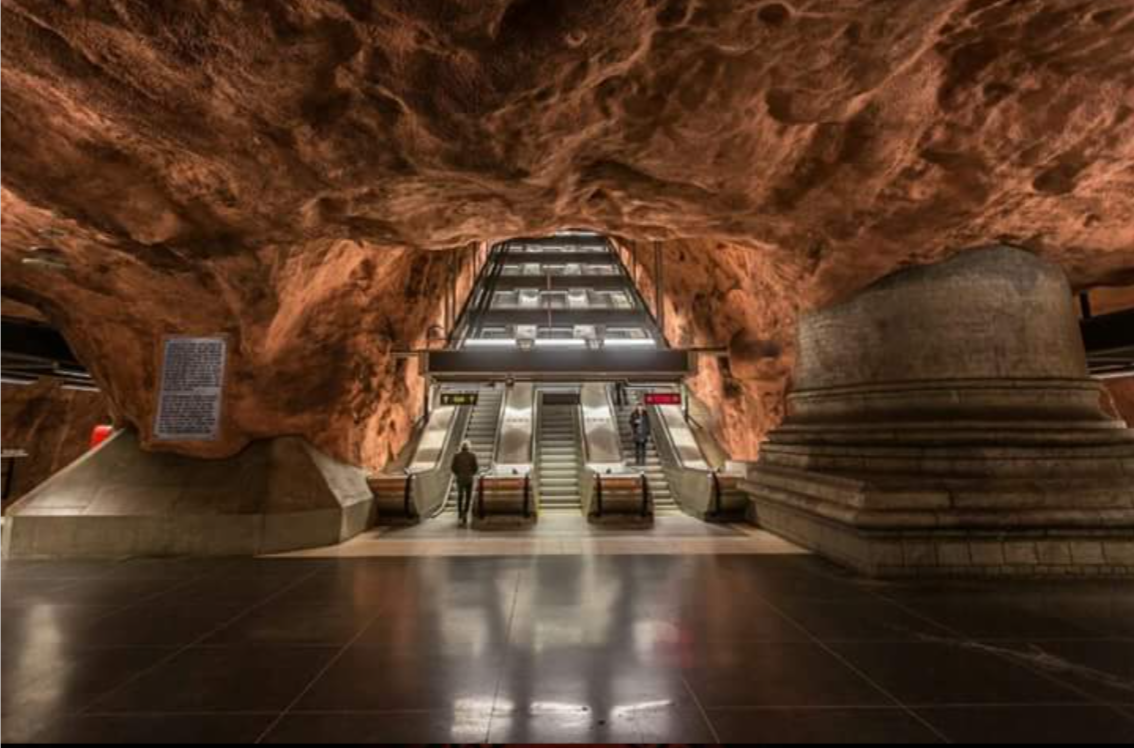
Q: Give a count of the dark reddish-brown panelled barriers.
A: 4